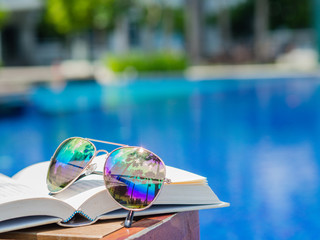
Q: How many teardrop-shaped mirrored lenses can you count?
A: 2